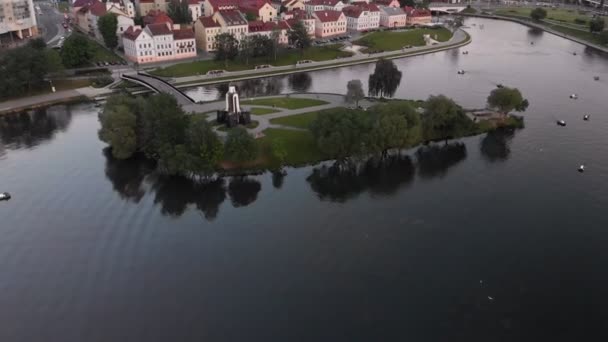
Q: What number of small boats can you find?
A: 11